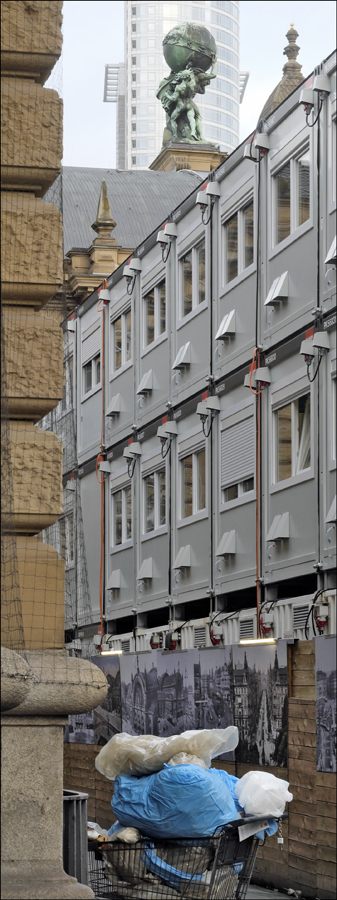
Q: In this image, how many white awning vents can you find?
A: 12